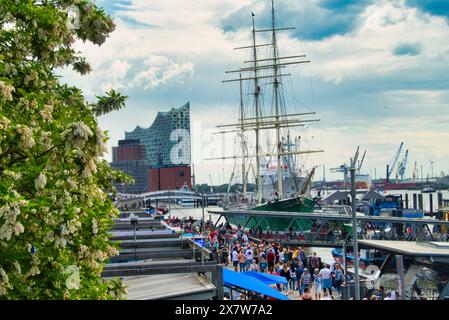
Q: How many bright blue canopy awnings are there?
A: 2